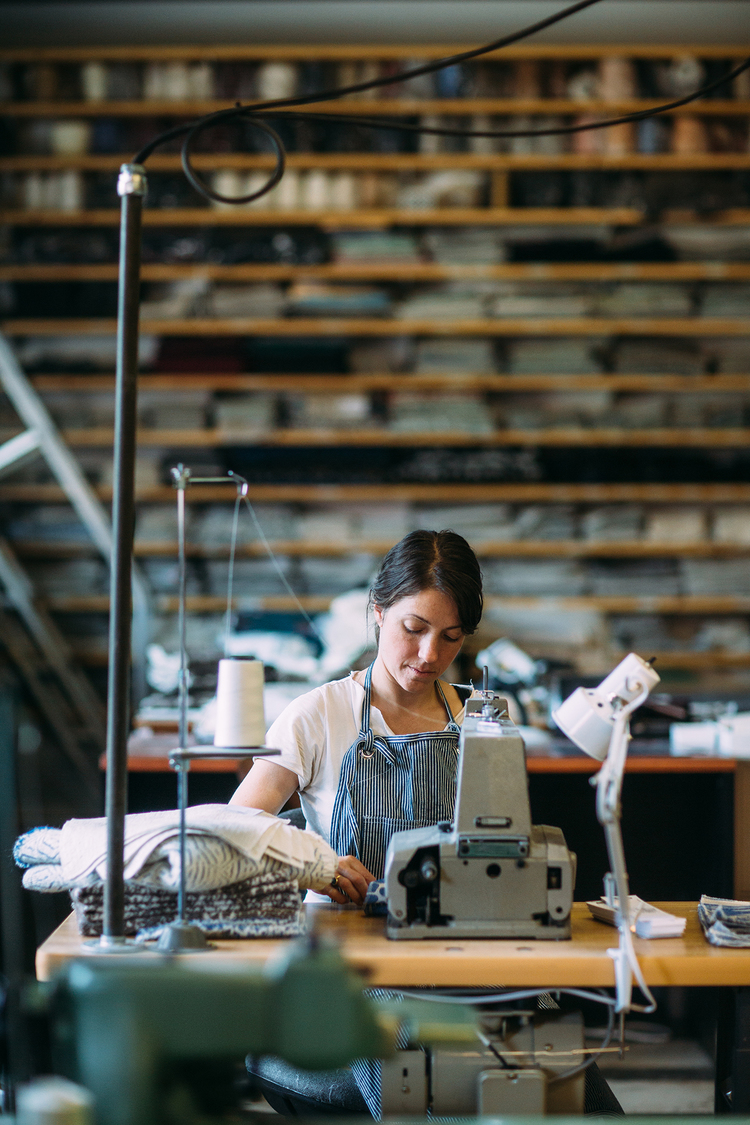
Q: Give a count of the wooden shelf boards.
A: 12